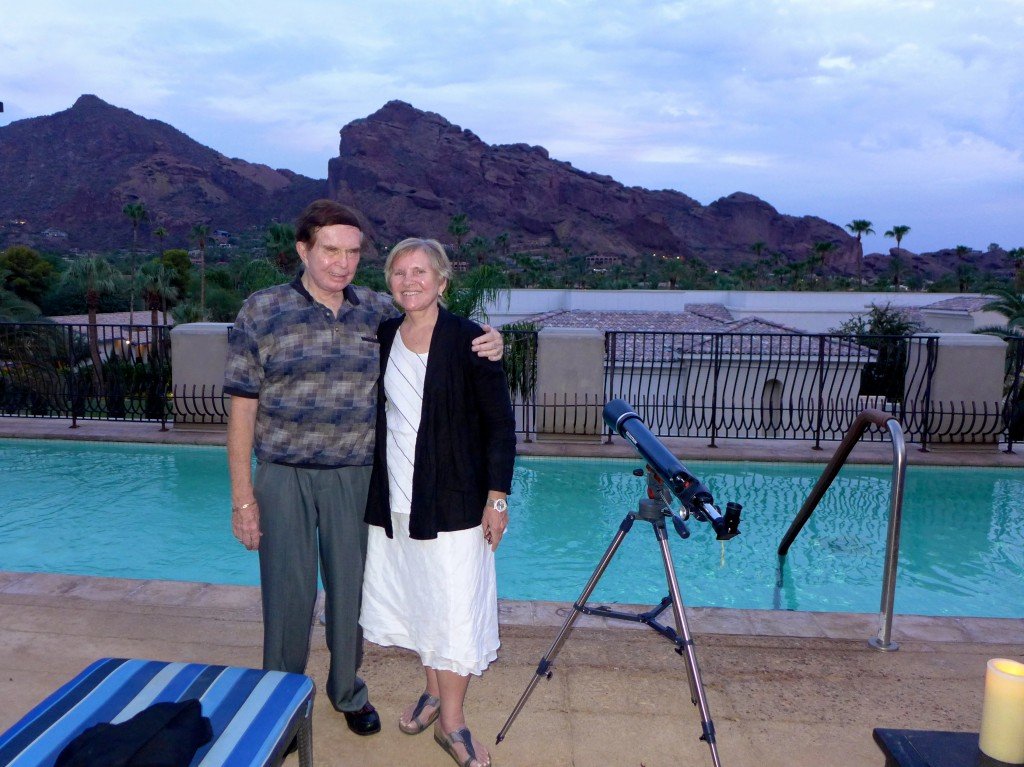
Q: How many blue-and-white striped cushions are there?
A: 1